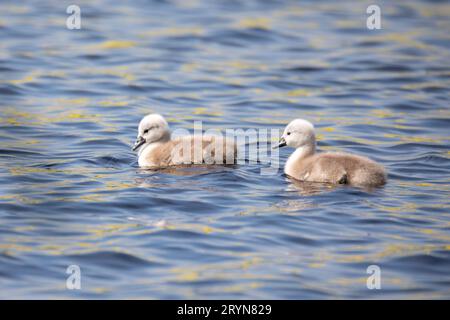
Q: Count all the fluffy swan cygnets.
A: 2